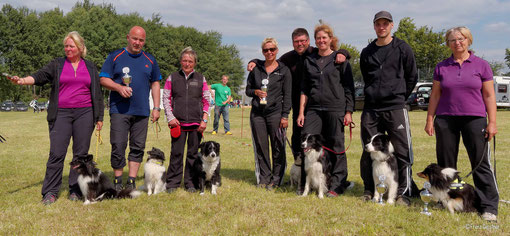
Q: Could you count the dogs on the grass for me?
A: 7